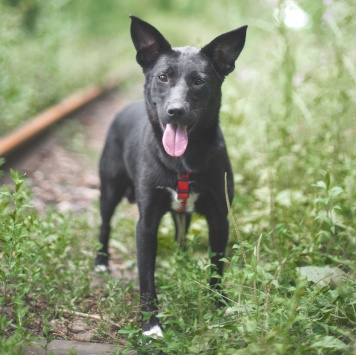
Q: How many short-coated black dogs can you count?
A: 1